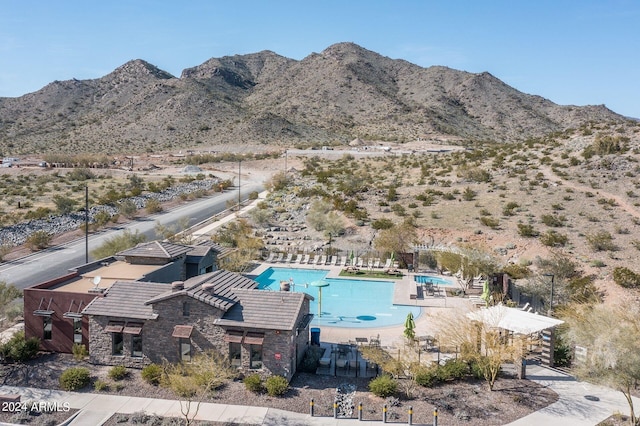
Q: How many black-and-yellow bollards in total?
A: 6